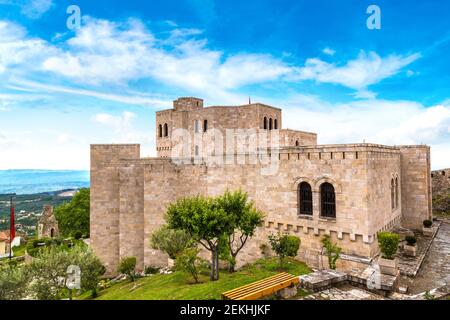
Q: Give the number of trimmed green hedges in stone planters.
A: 3